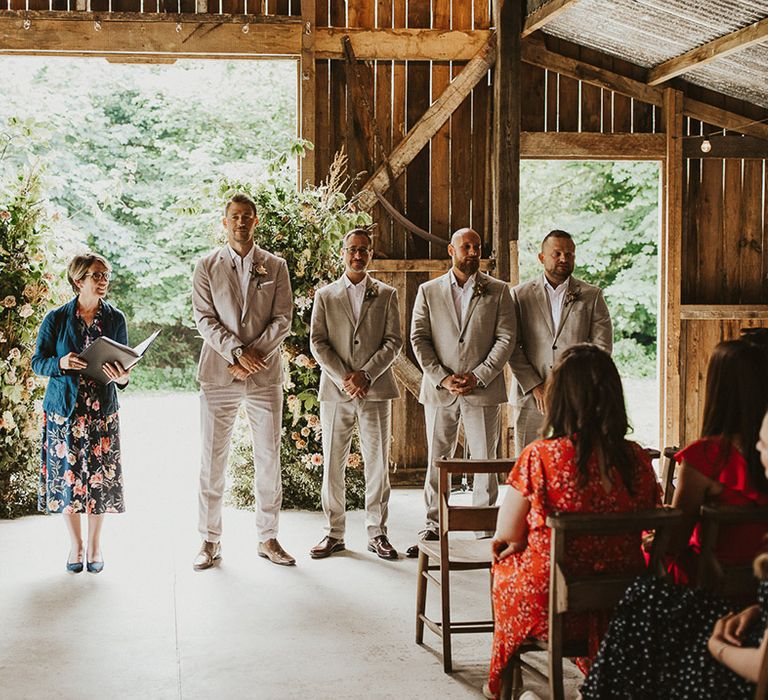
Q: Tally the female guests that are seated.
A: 3